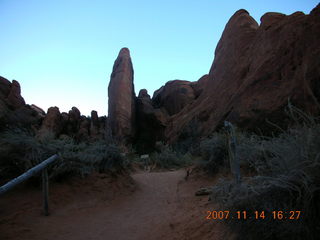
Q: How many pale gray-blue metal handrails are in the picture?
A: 1